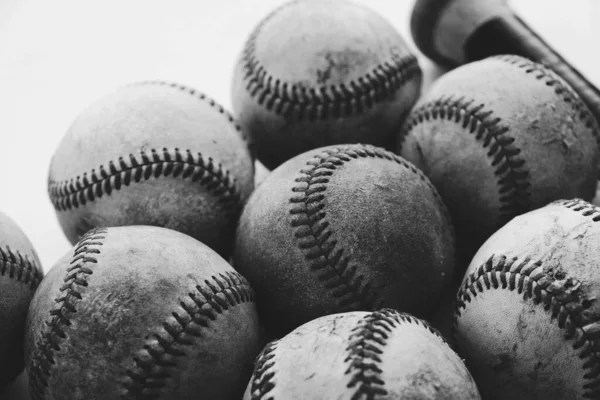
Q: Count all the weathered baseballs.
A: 8